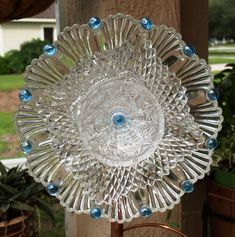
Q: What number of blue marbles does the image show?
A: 13